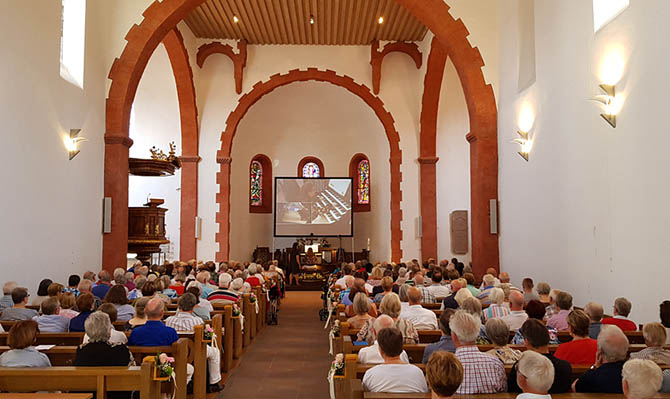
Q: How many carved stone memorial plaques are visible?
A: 1